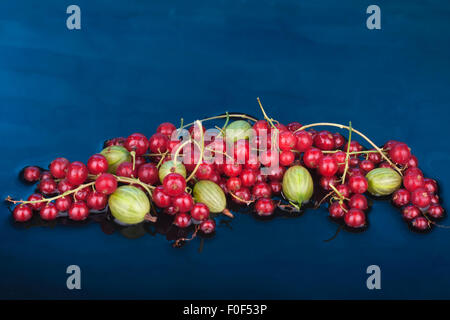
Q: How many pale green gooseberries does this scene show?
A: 7